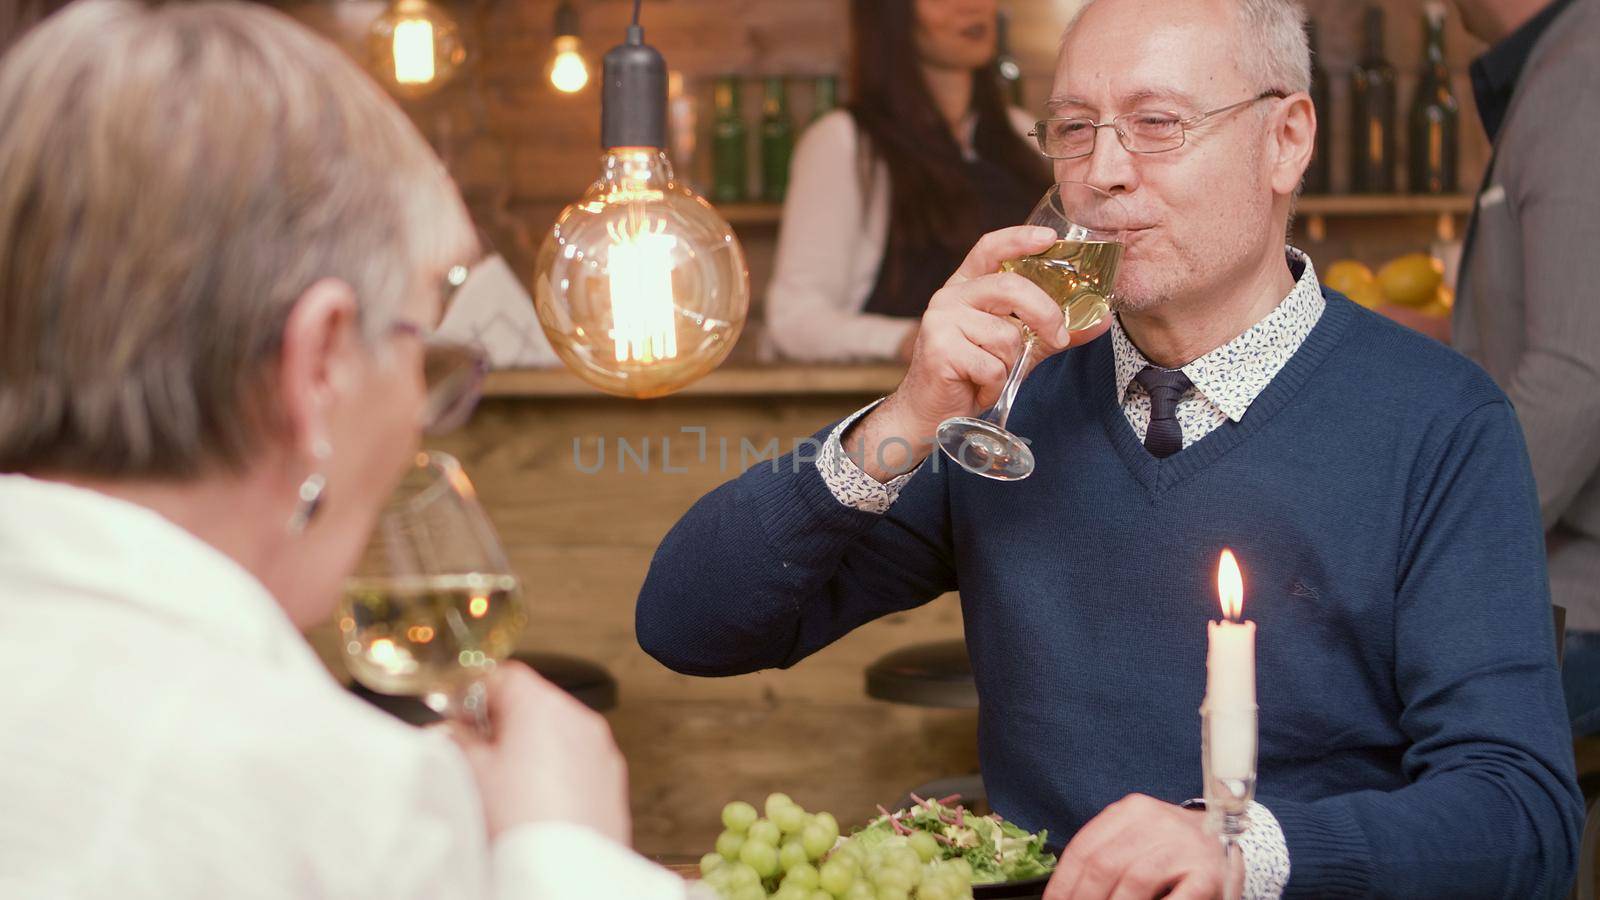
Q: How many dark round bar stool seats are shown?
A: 2